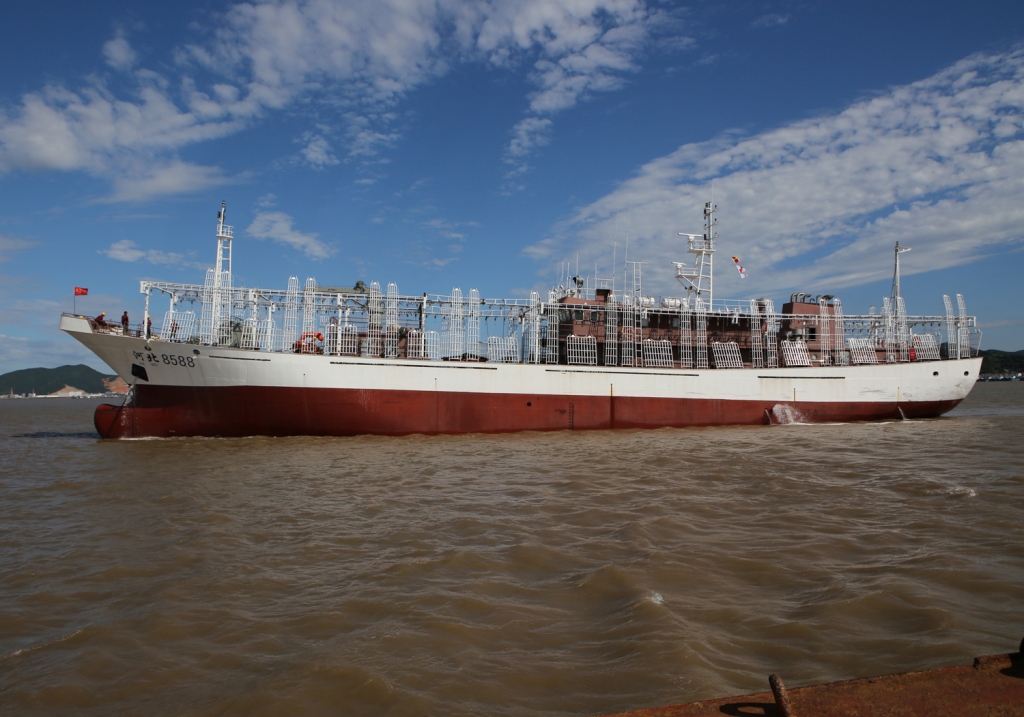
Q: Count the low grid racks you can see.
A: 11